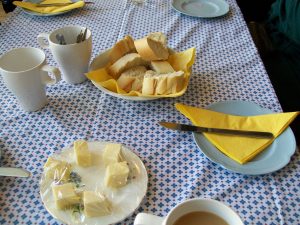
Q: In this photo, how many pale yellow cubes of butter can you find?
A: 6